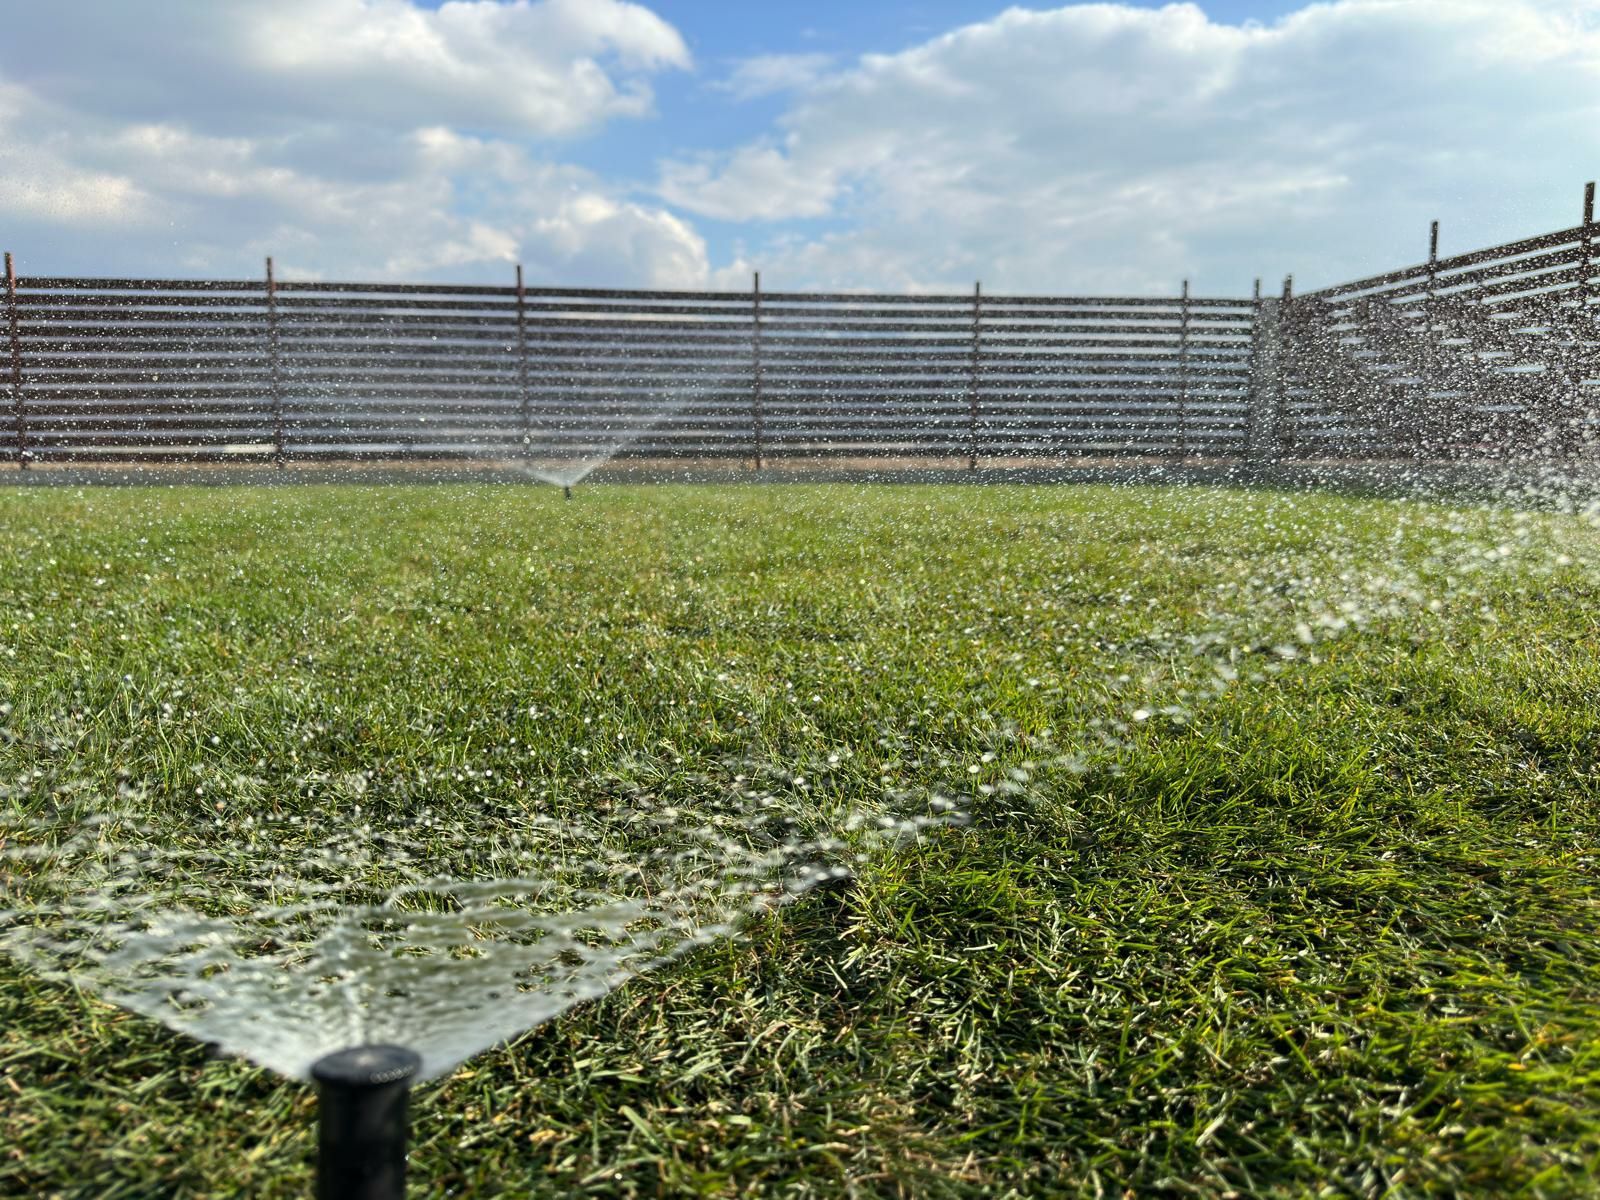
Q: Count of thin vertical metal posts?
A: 10